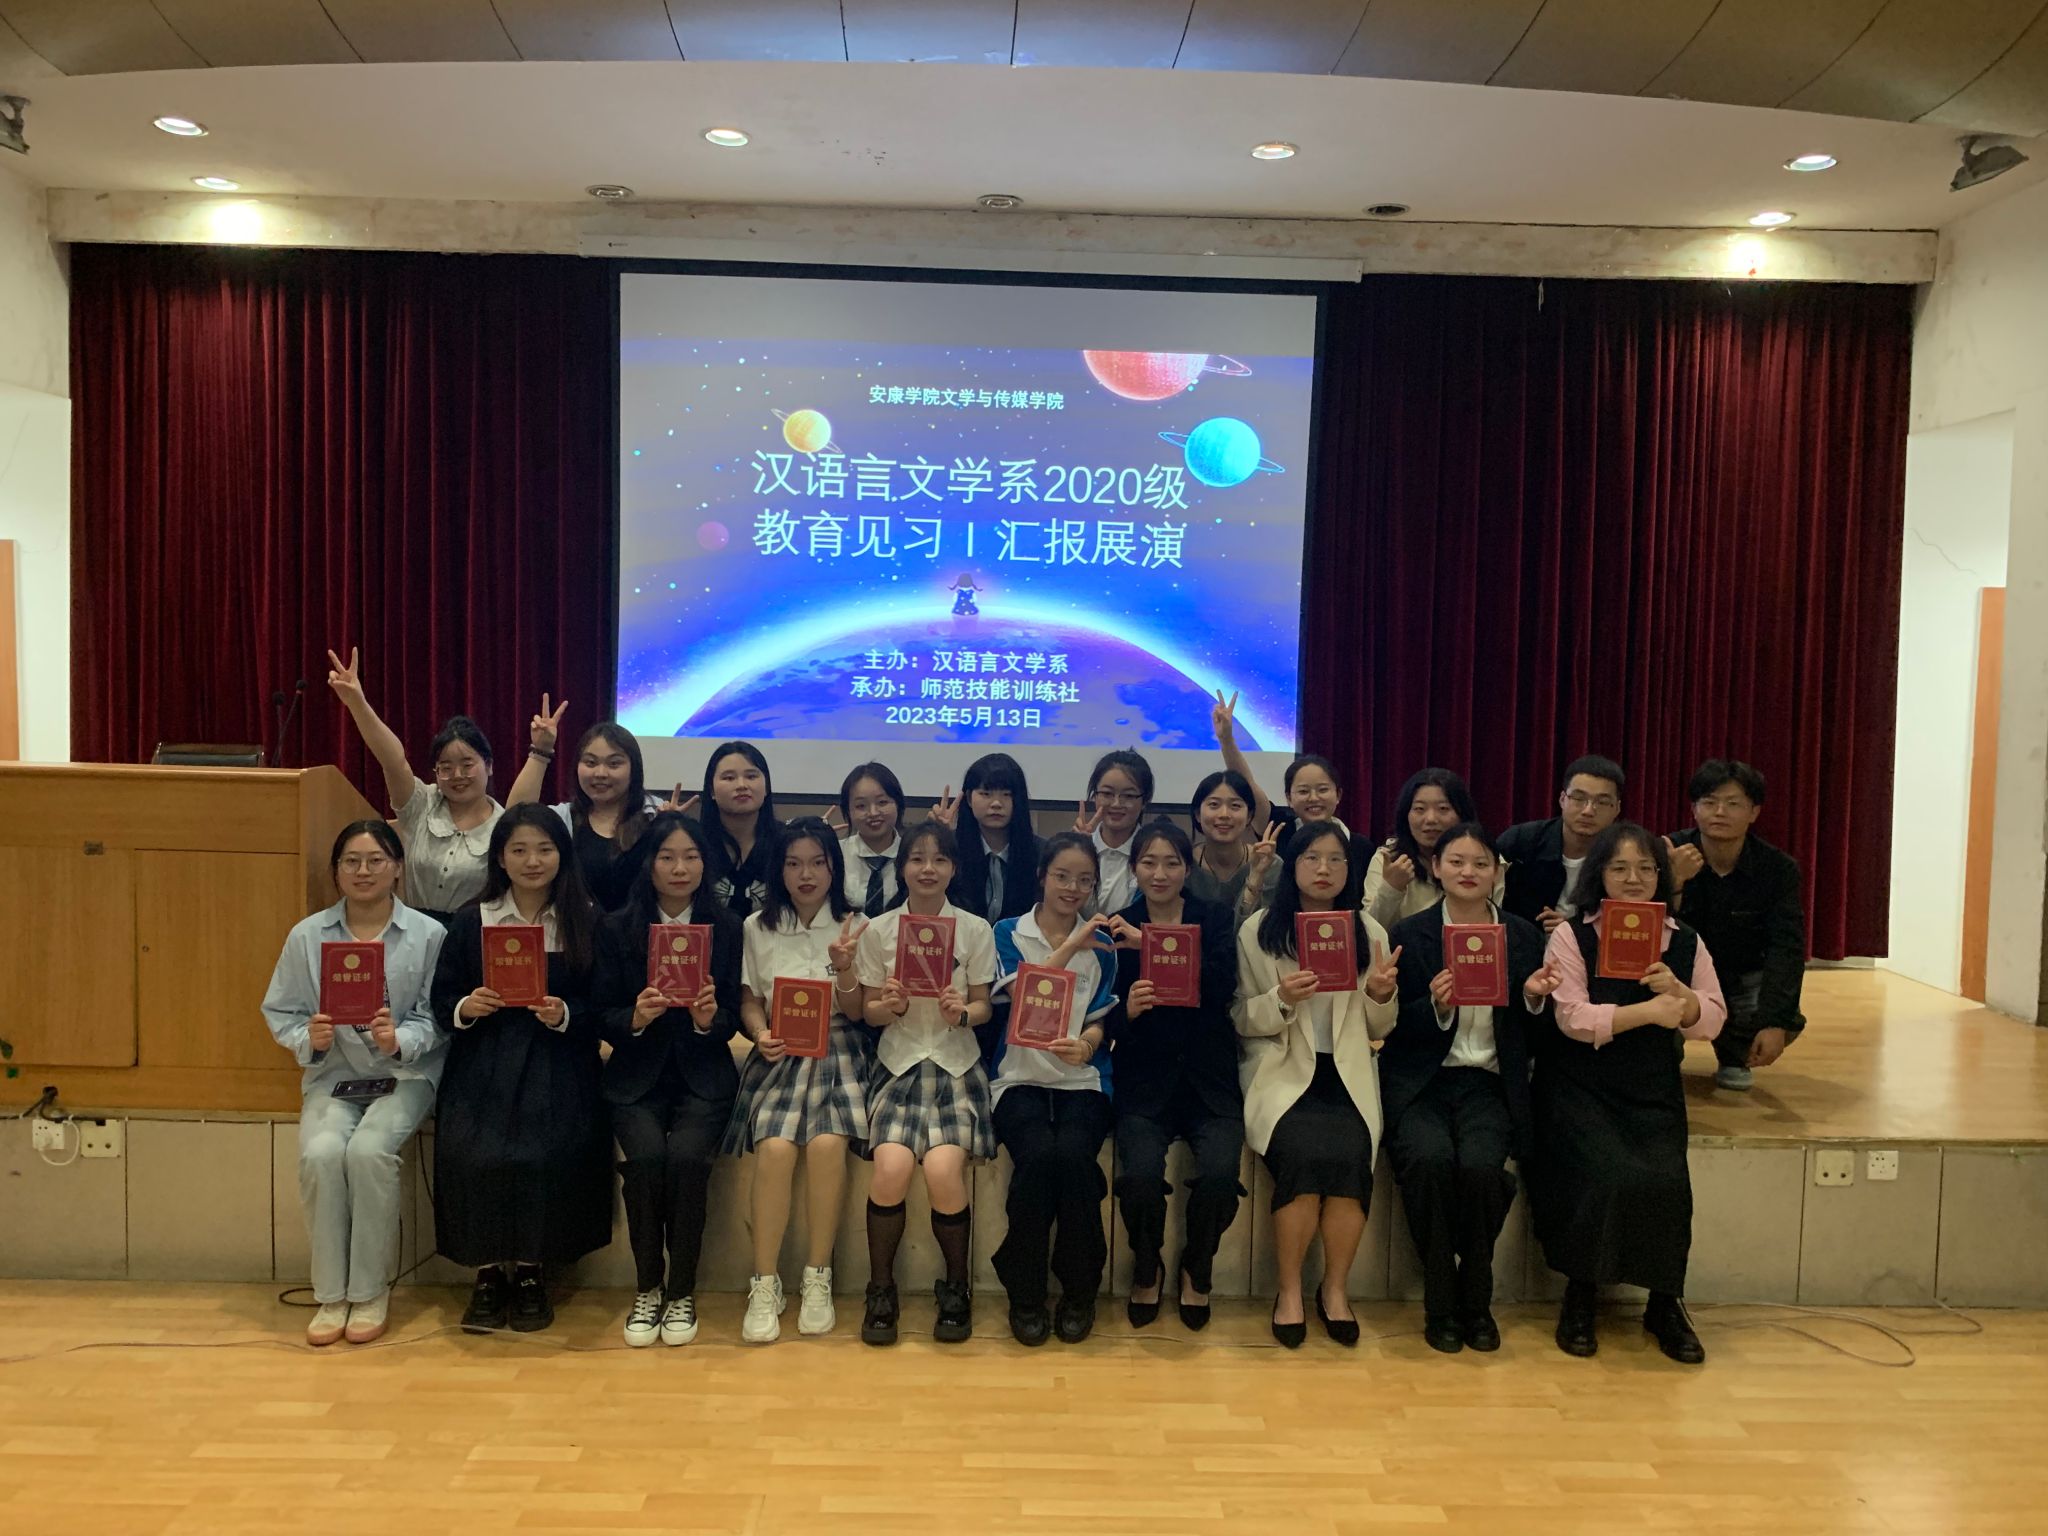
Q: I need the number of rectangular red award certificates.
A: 10